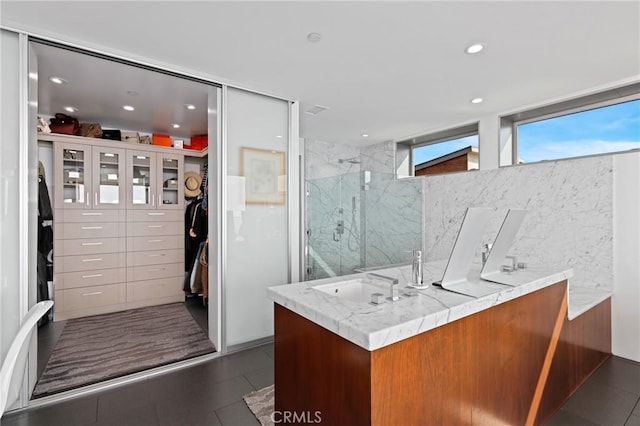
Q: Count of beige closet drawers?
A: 12